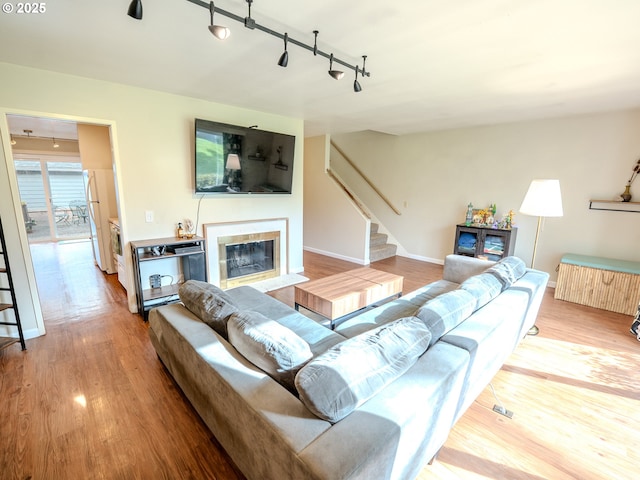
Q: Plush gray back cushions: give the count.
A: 6